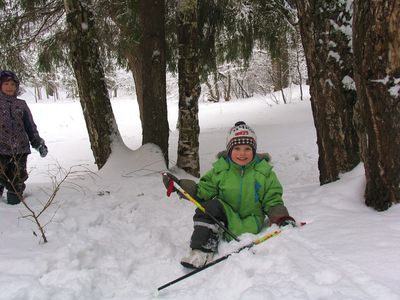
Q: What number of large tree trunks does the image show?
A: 5